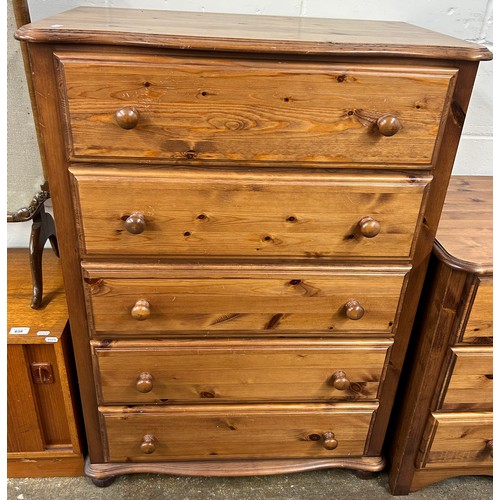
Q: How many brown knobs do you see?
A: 10